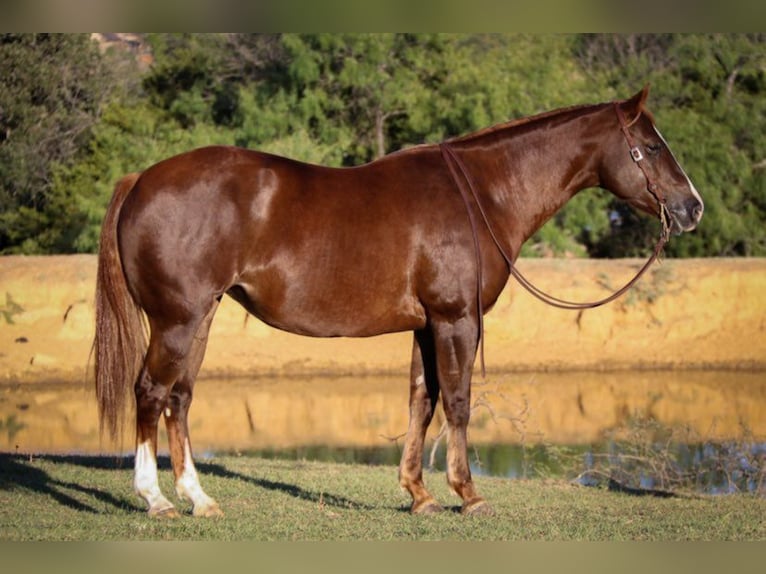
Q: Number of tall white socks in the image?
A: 2